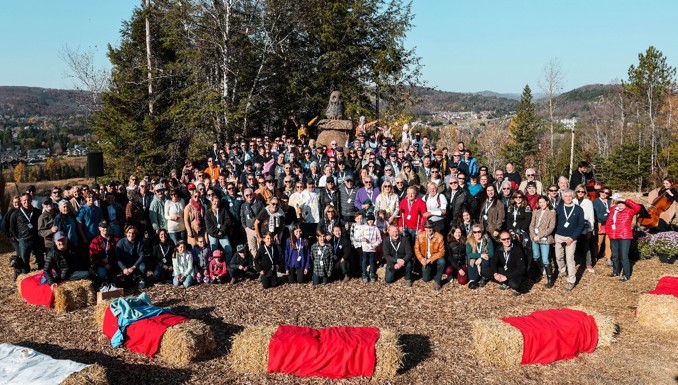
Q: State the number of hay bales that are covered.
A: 6